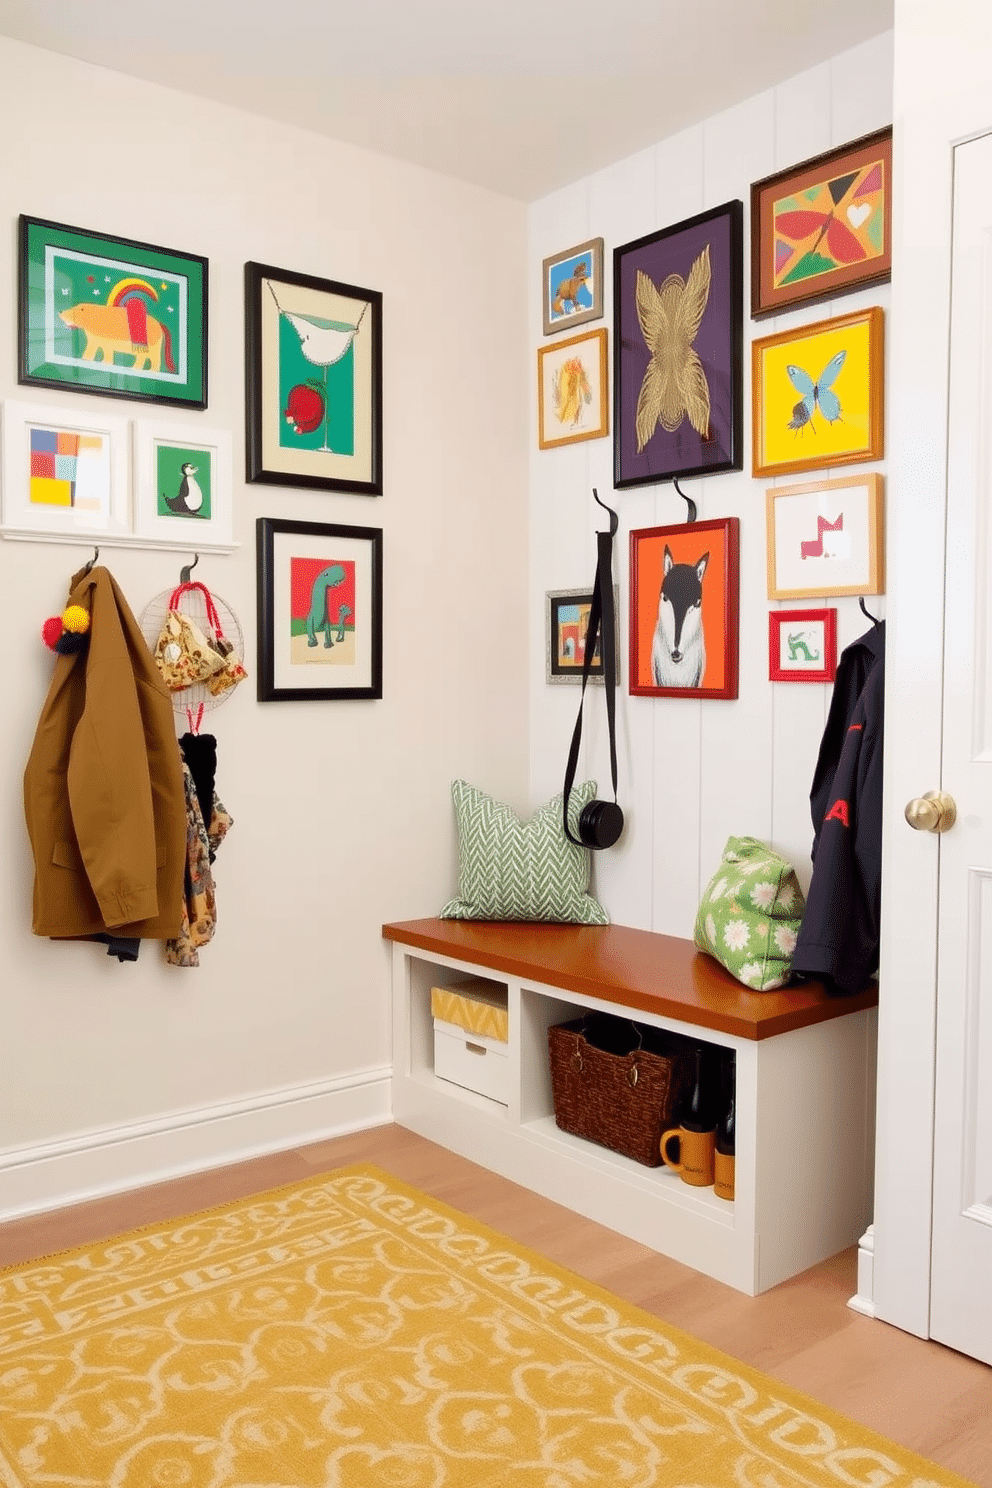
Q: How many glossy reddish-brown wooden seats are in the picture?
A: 1